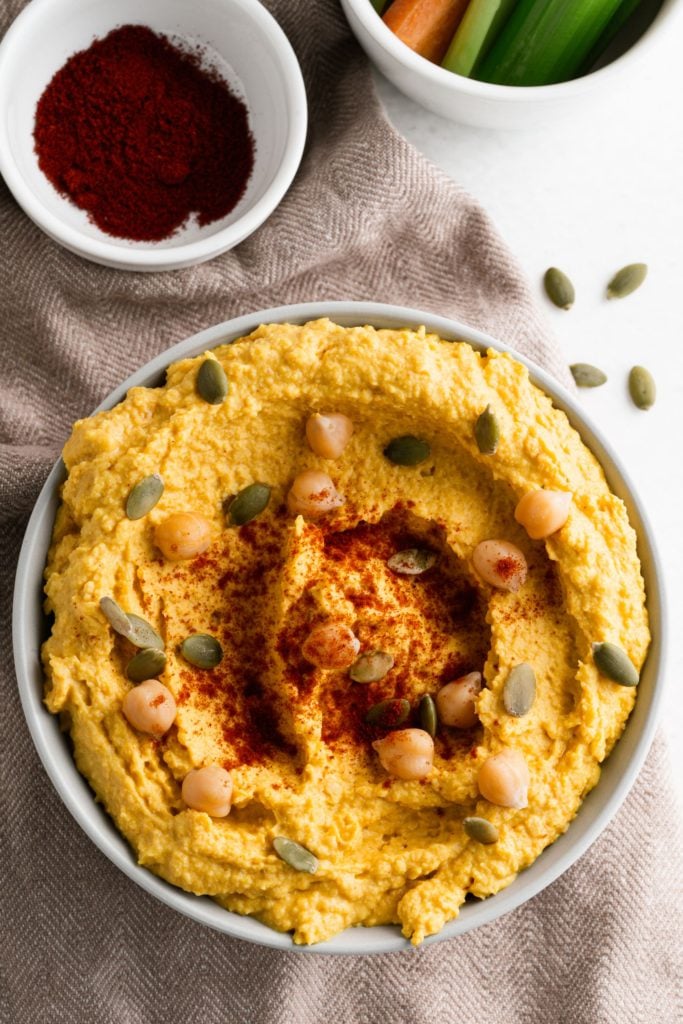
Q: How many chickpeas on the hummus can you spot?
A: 11